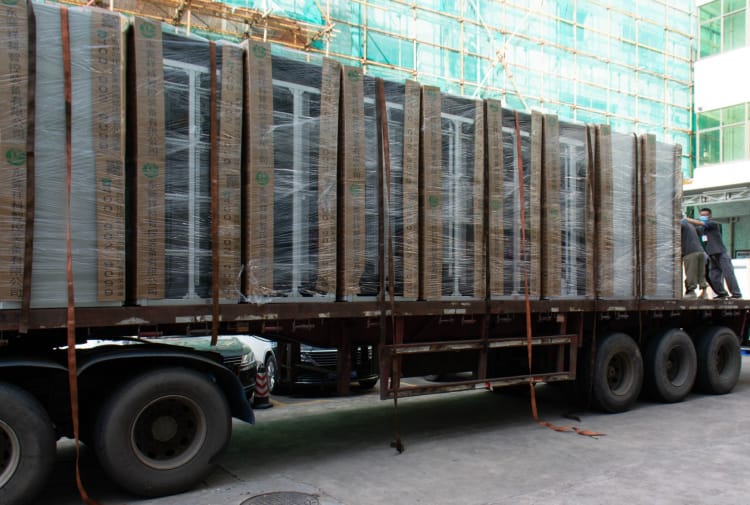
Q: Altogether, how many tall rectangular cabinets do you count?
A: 9